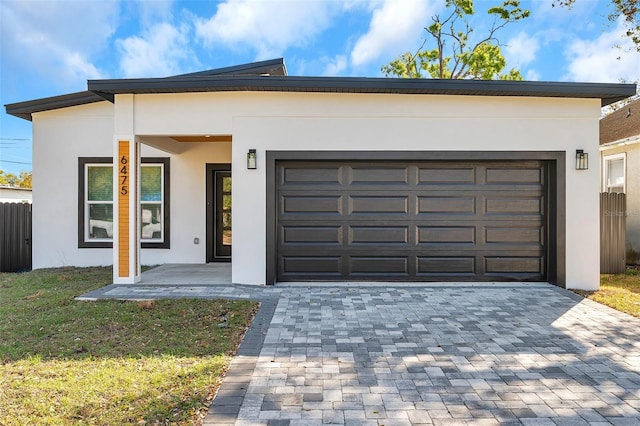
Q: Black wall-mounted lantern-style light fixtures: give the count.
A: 2